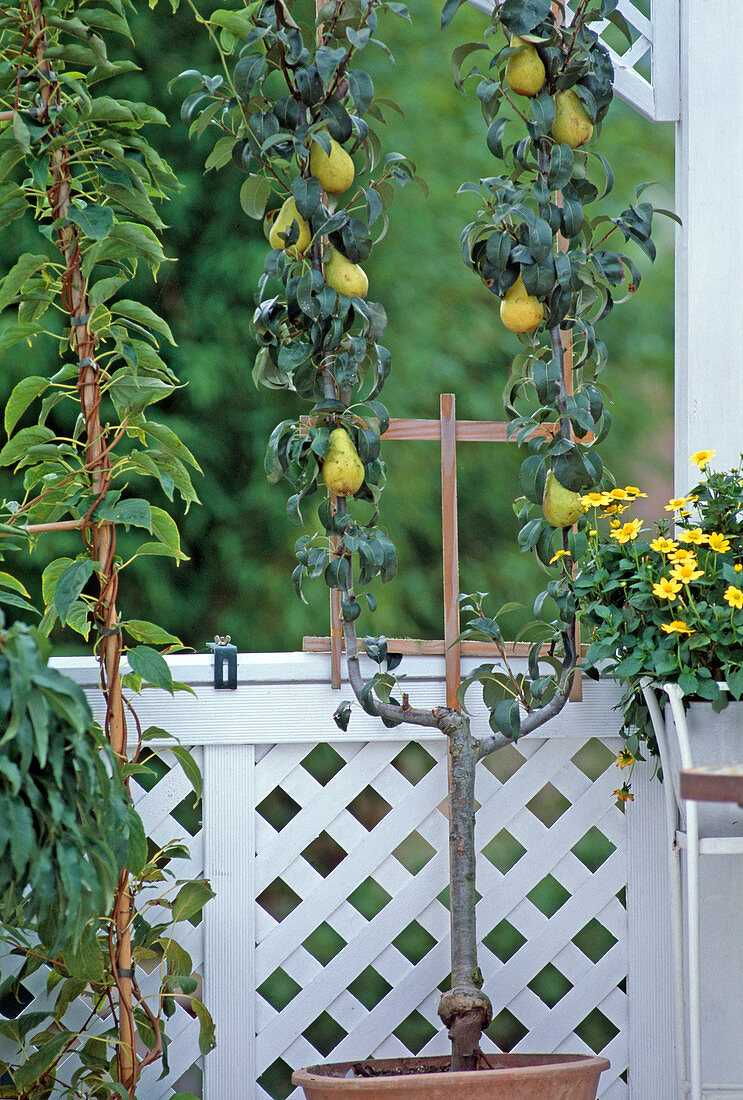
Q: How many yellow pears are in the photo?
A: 8